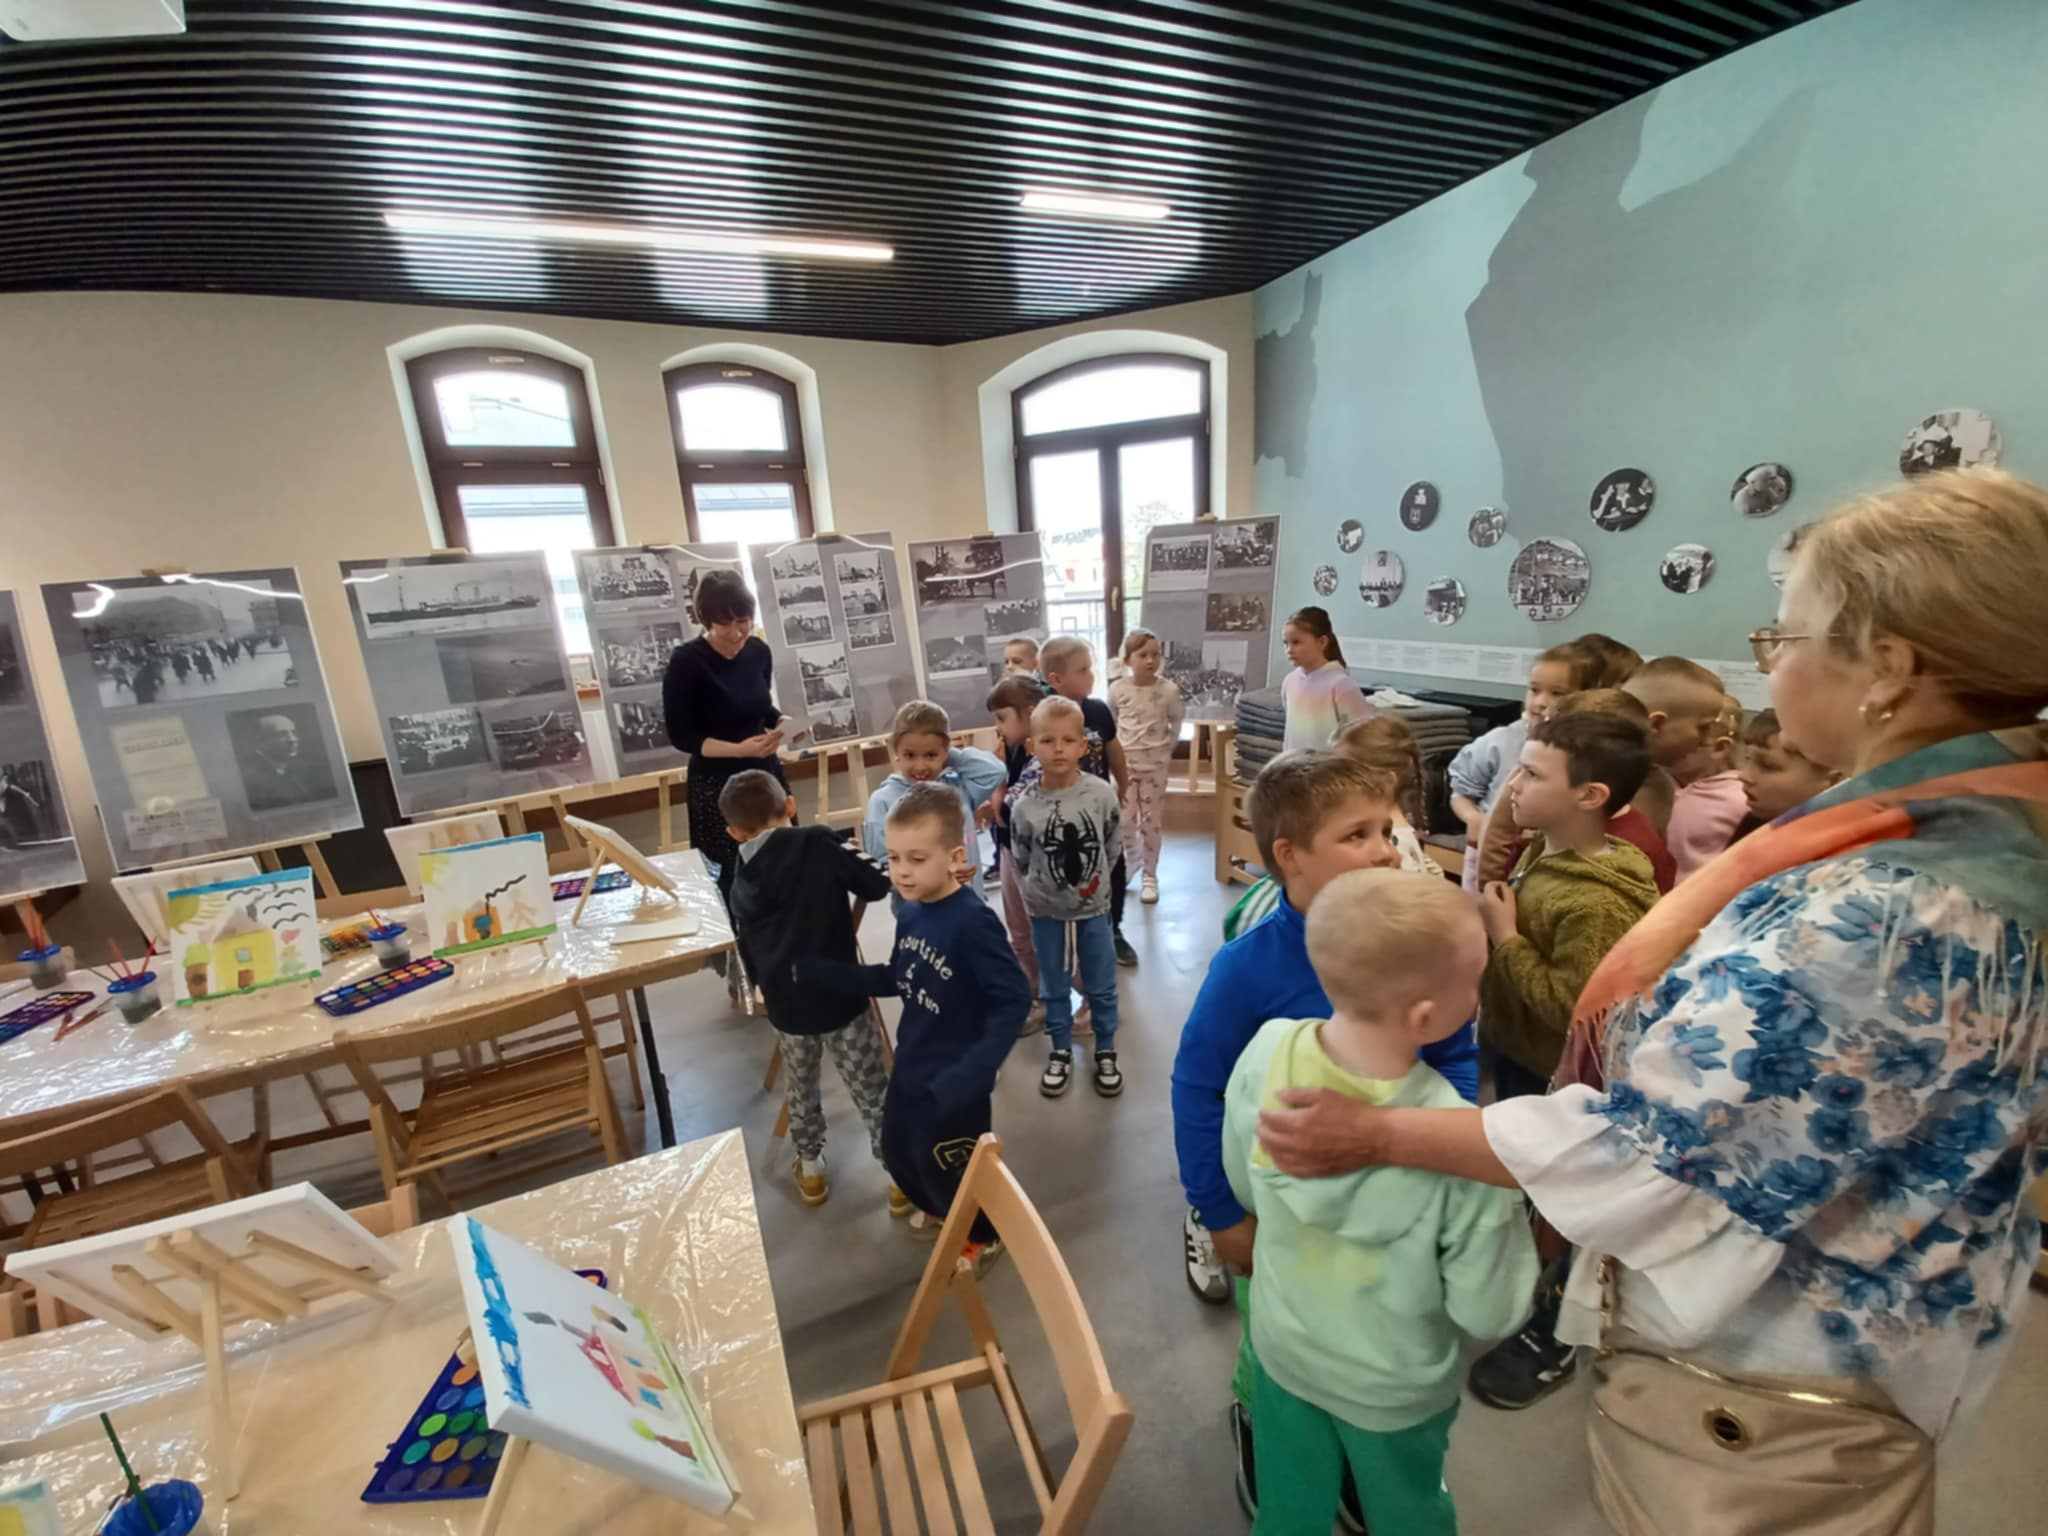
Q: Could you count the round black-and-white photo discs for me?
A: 12